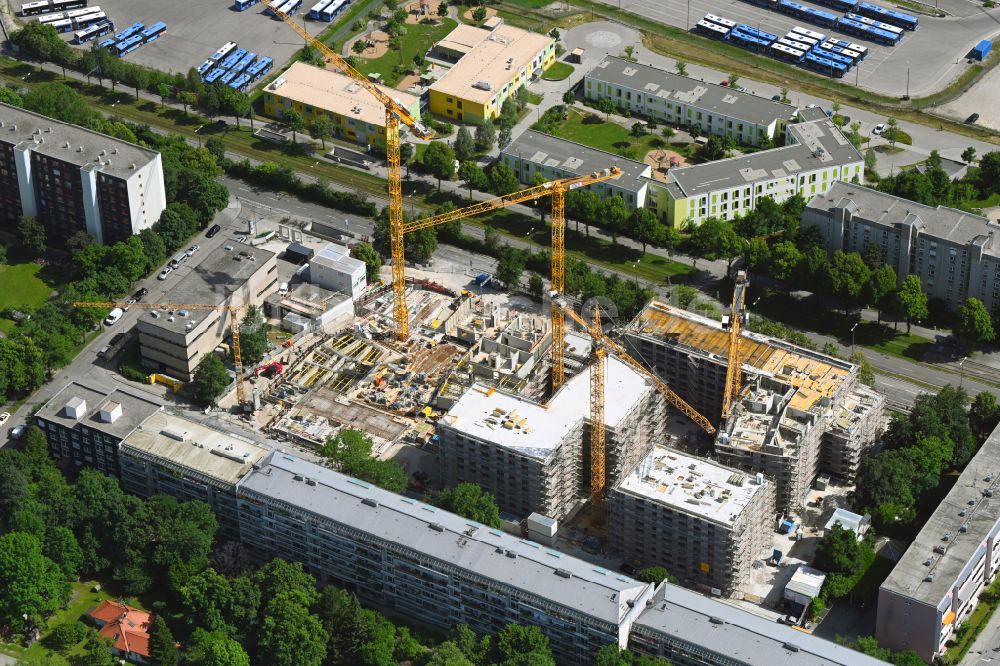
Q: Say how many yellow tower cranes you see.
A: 5